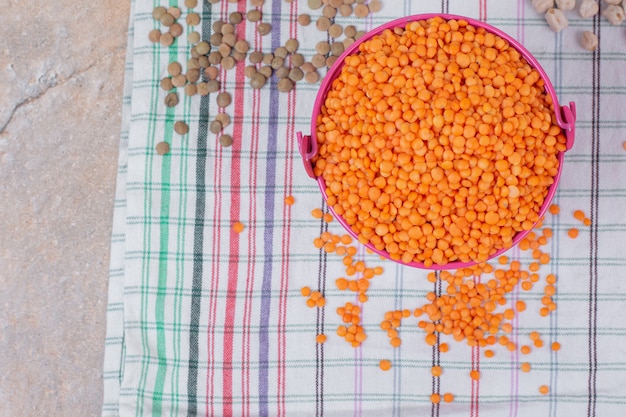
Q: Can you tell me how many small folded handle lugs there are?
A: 2